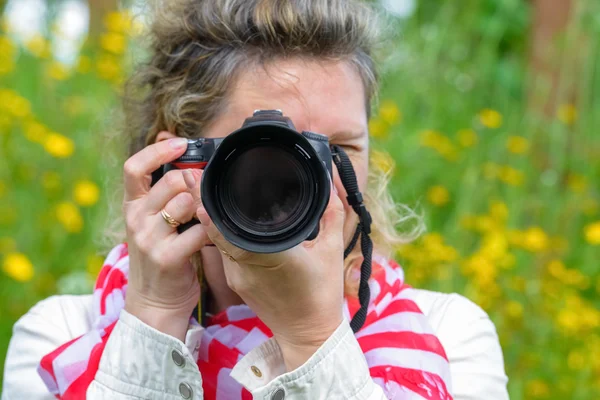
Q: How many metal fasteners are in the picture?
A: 4